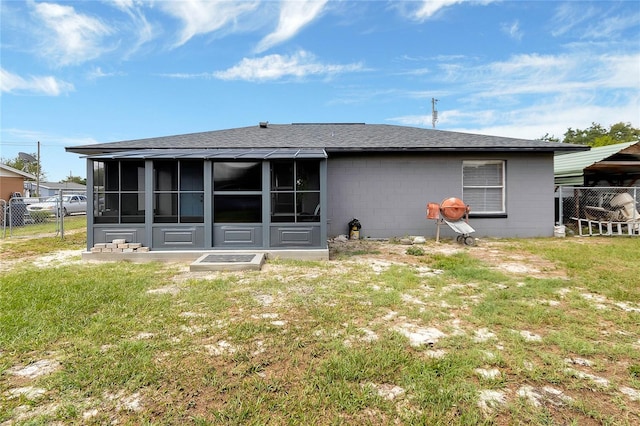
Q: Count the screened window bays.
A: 4